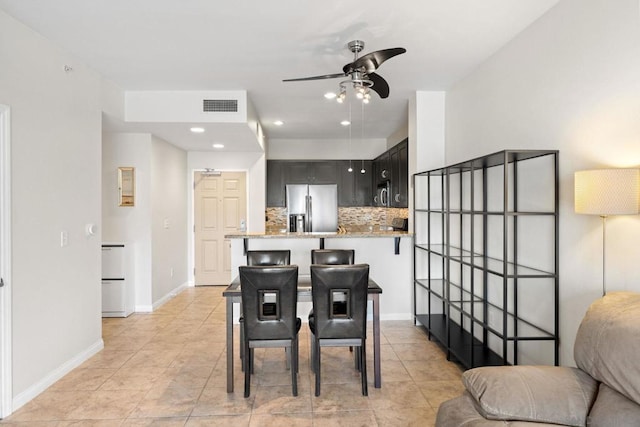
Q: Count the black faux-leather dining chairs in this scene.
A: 4